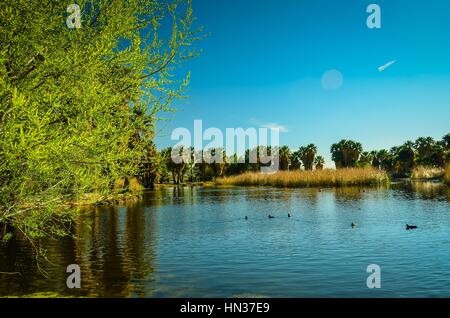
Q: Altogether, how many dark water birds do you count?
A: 5